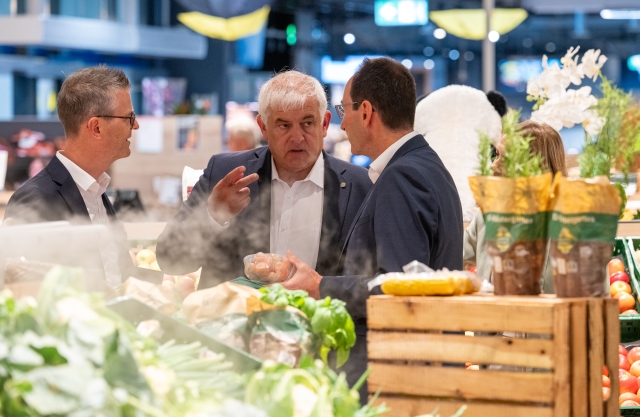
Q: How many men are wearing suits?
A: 3